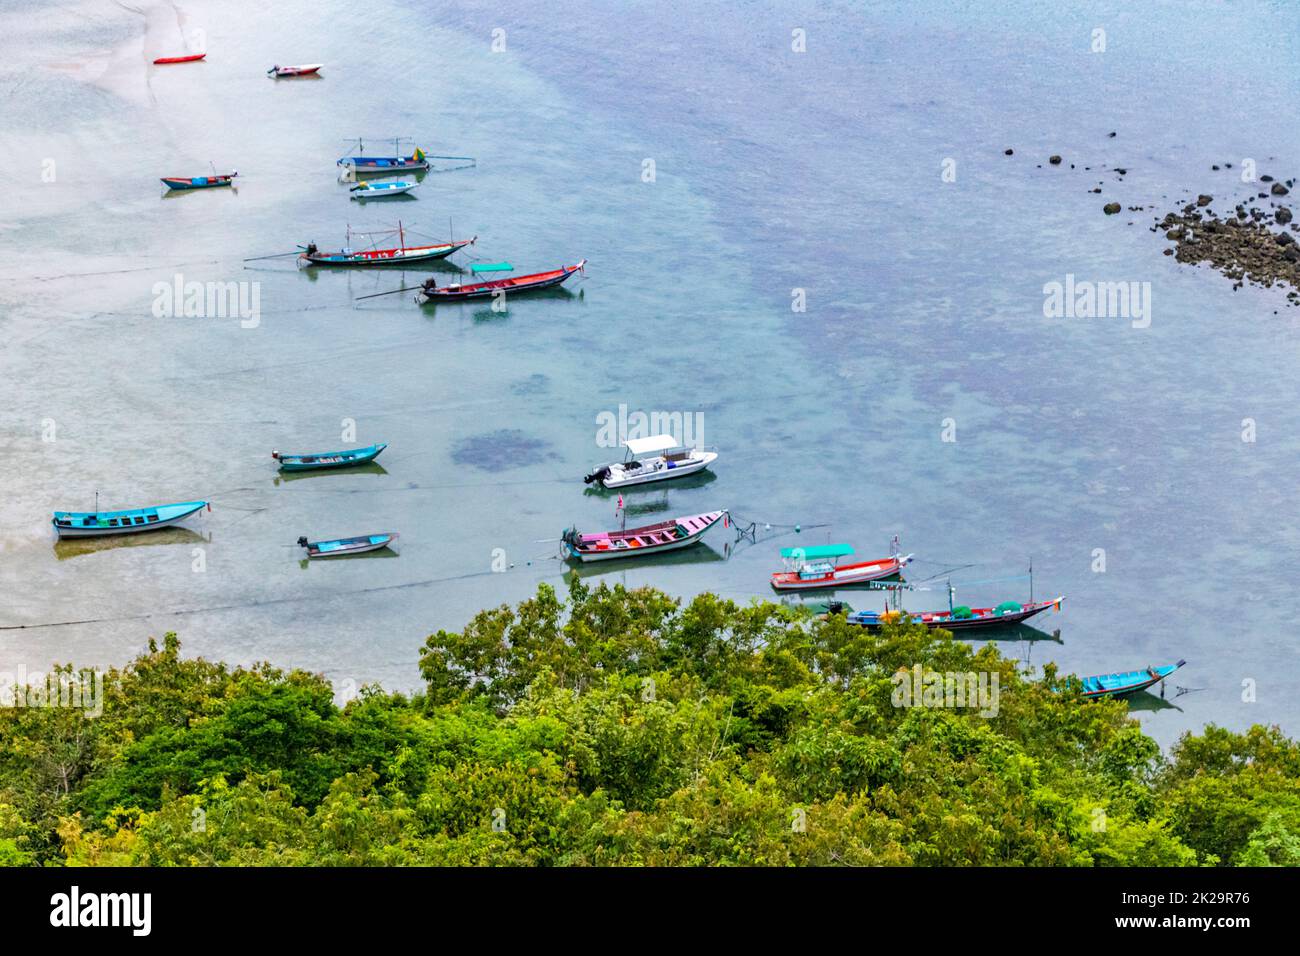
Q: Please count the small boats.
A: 15